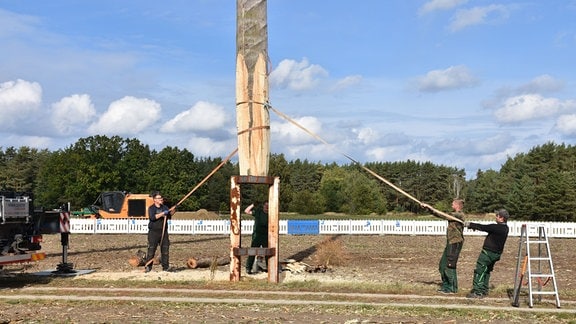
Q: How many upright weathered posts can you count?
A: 2